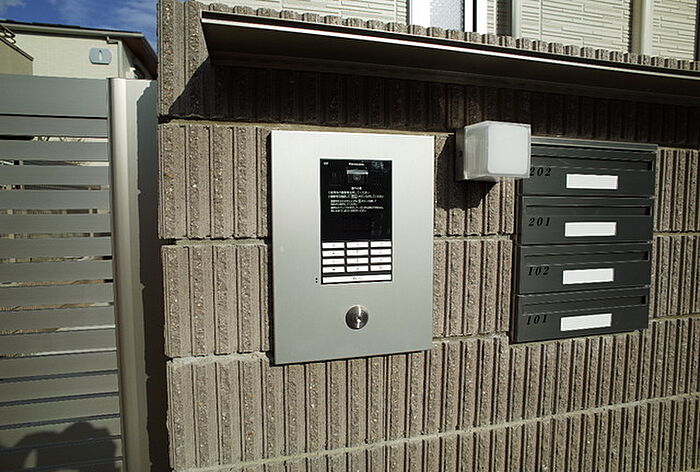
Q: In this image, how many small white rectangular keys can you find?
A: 12